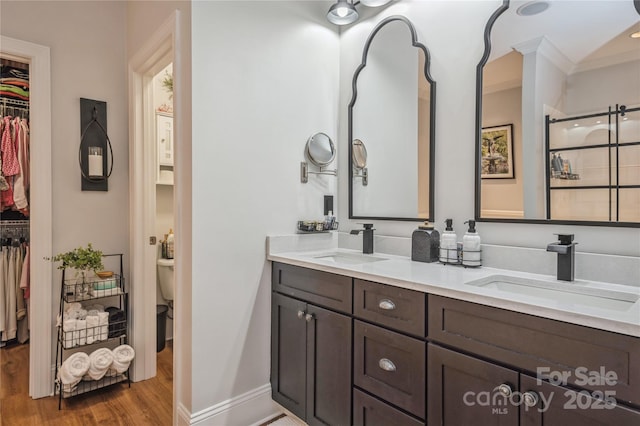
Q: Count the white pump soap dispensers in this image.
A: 2